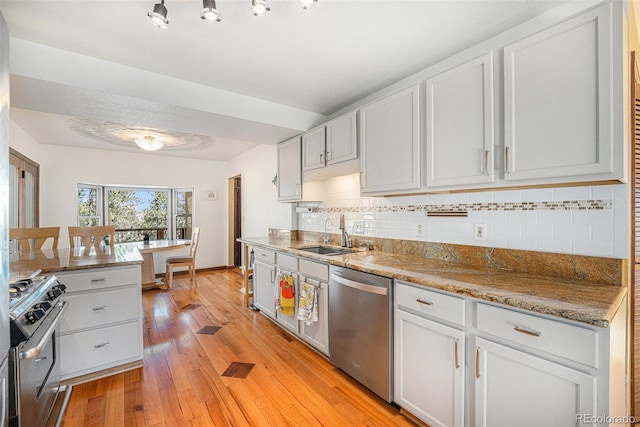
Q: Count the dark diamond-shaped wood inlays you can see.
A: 3